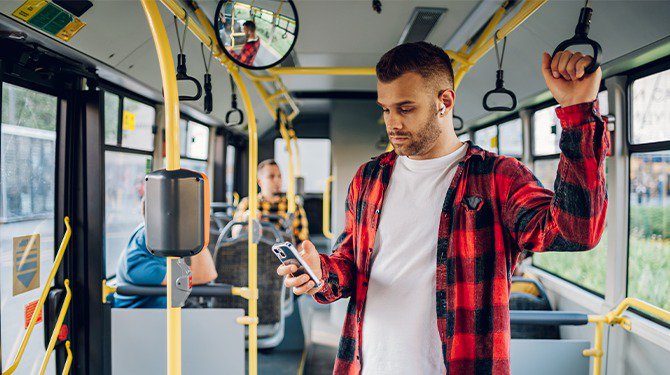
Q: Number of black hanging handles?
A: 6